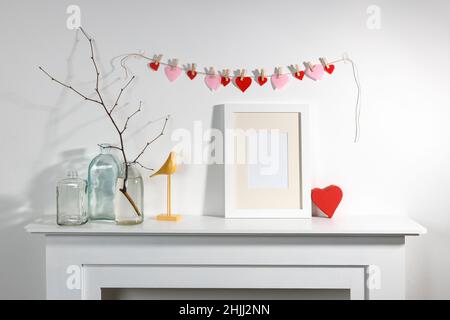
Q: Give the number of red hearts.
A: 8